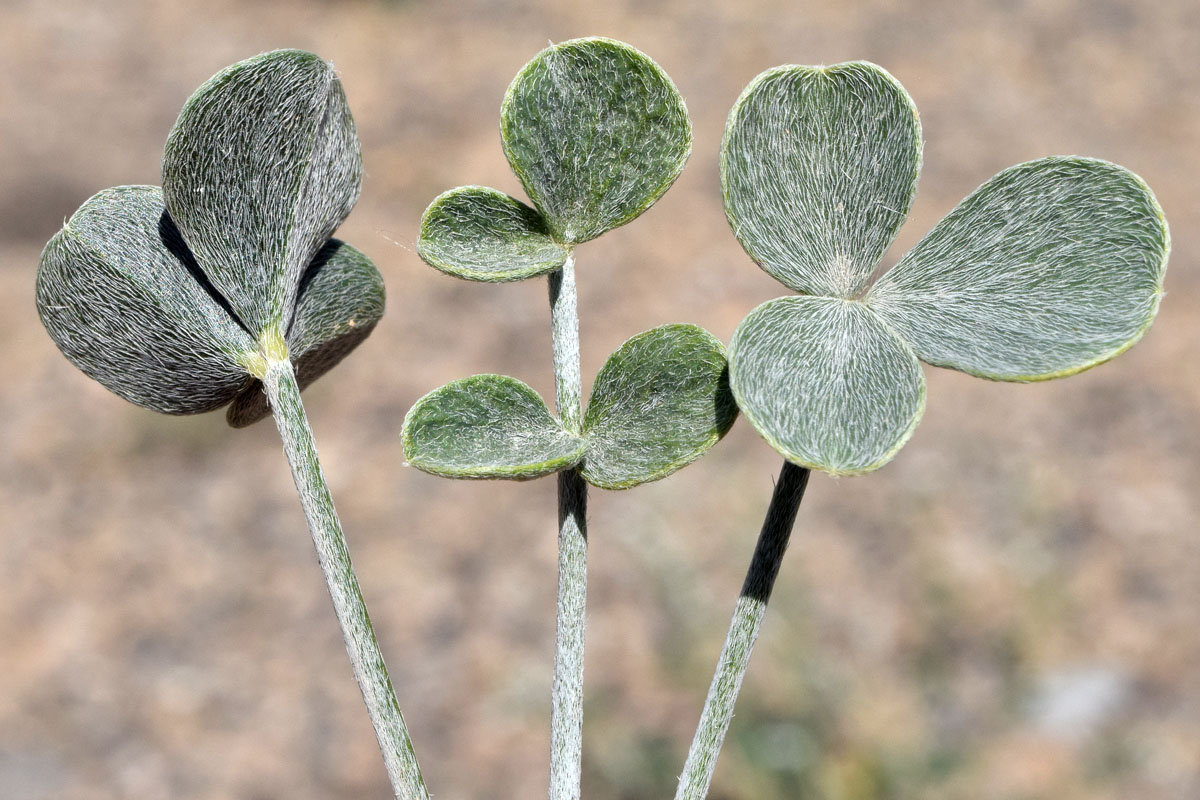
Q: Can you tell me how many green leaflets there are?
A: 10